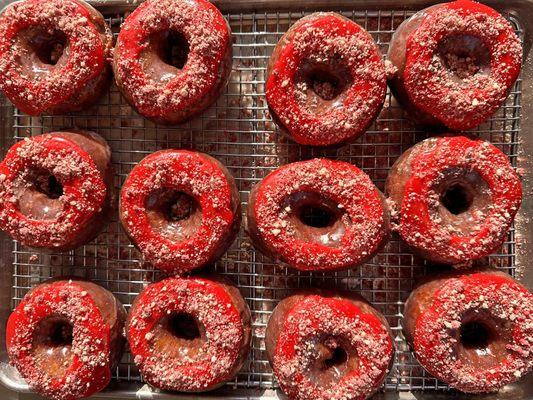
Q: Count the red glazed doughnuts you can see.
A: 12